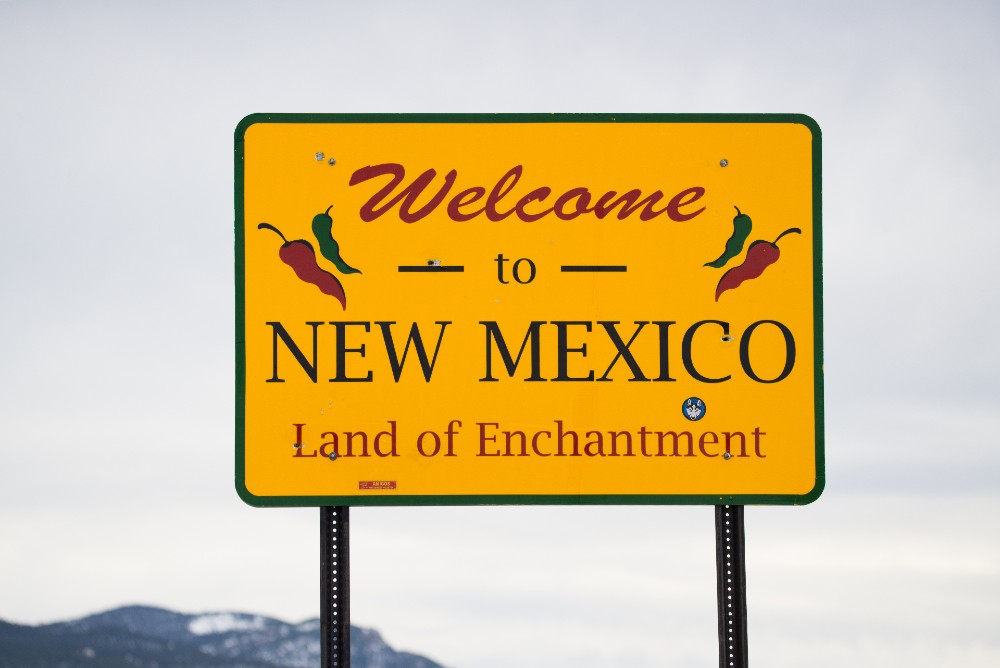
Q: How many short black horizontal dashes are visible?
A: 2